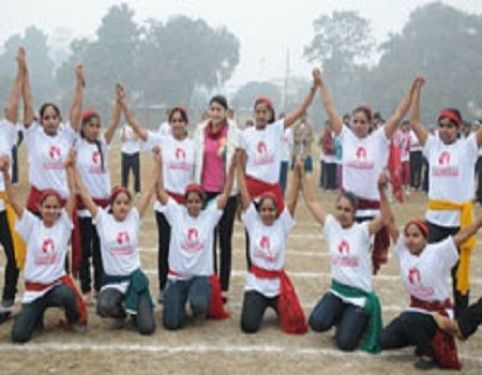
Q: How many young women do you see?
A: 13